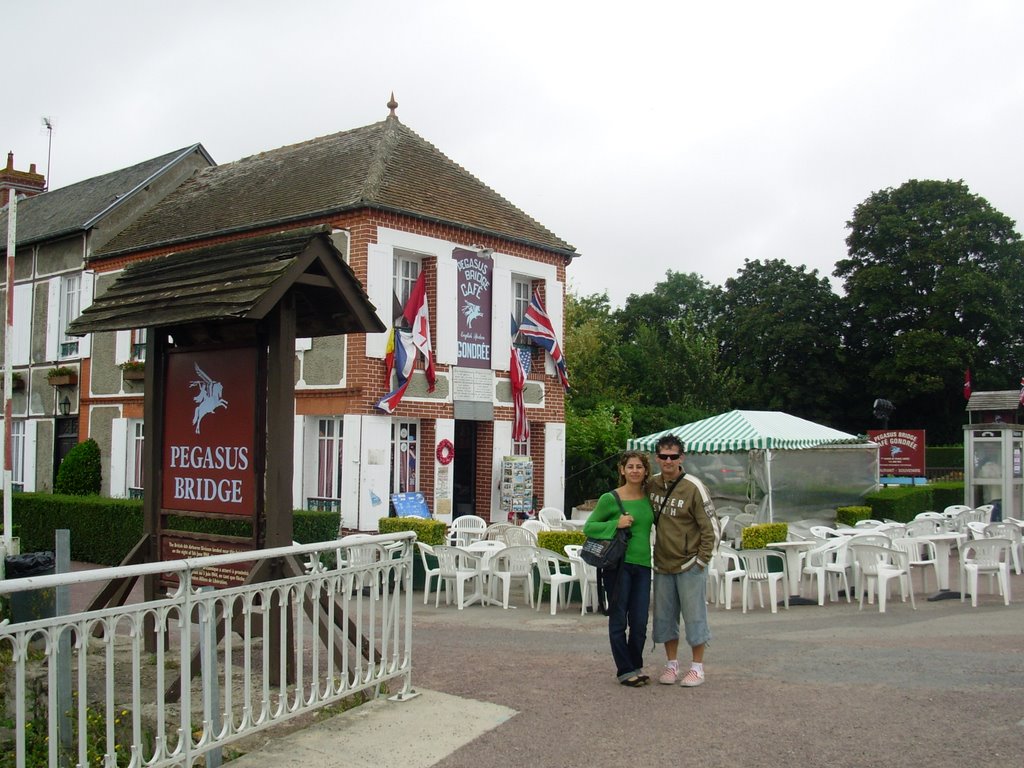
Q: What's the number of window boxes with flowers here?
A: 3